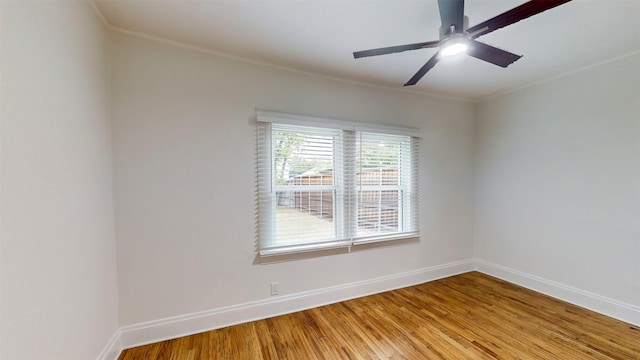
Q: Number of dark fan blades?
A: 5